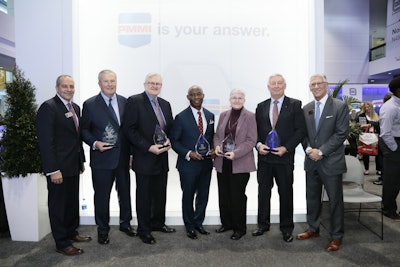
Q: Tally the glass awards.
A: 5